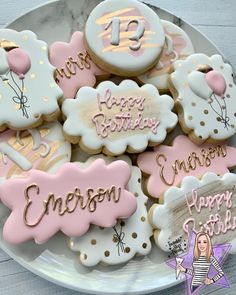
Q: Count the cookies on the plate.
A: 11